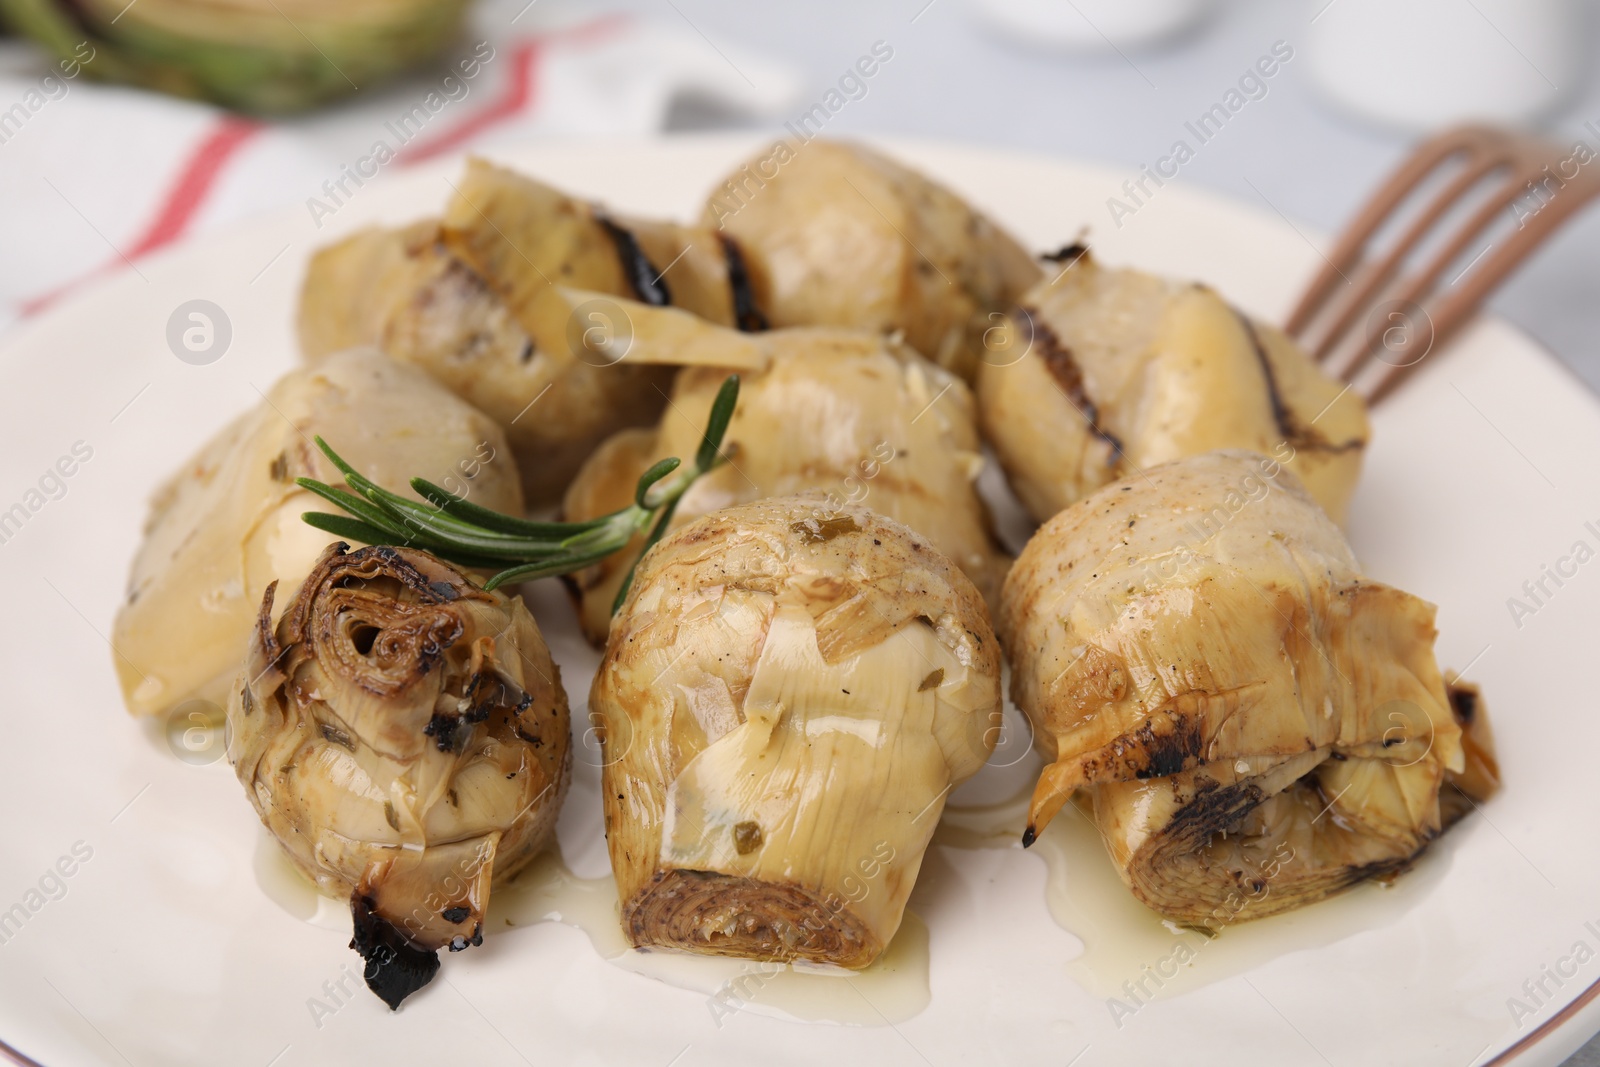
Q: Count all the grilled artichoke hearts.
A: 8